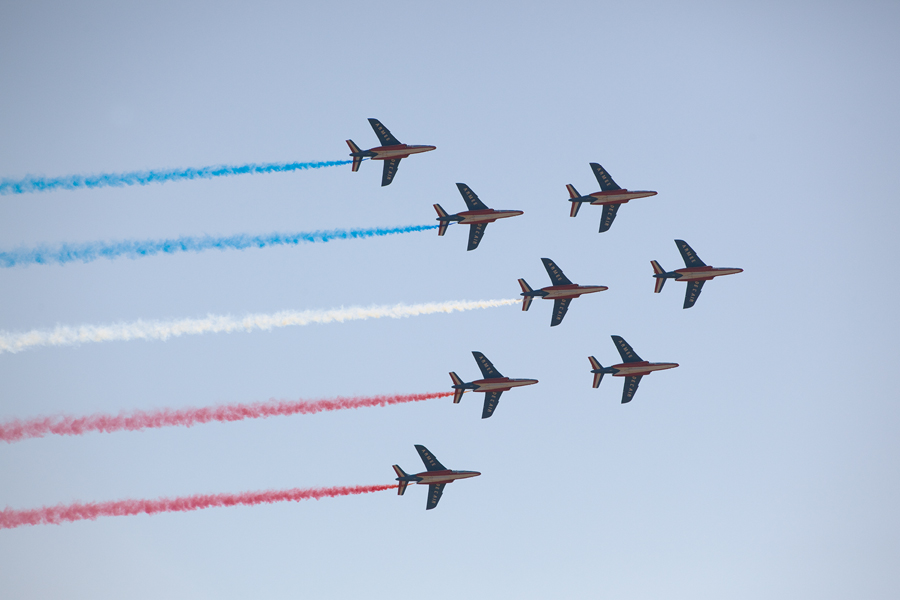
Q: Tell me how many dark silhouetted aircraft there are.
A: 8